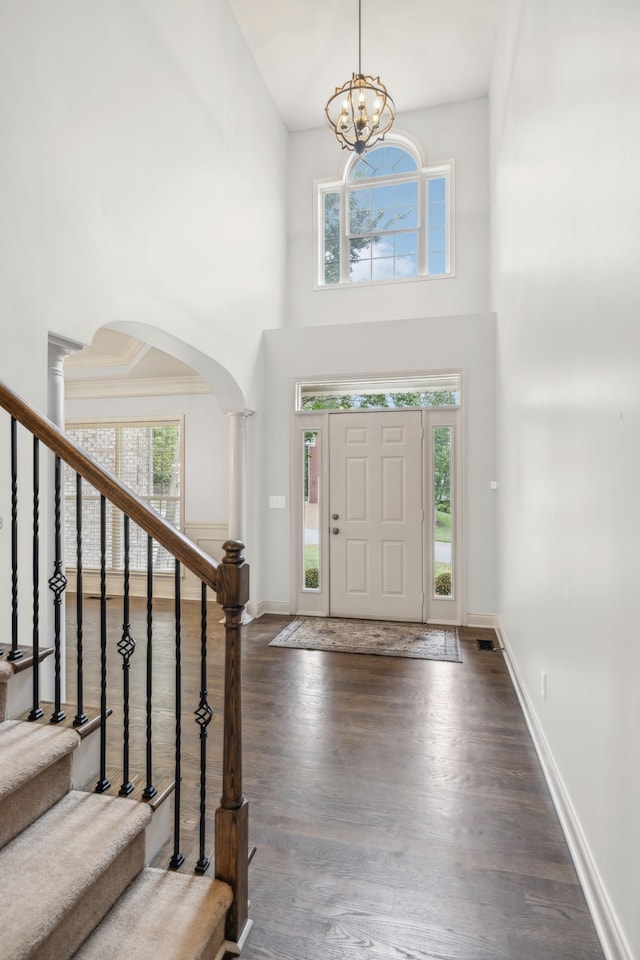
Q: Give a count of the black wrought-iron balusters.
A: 9